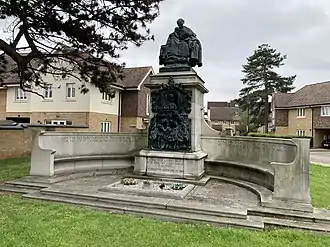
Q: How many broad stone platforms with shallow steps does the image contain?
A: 1